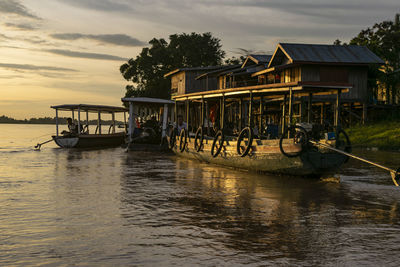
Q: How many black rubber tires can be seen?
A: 7